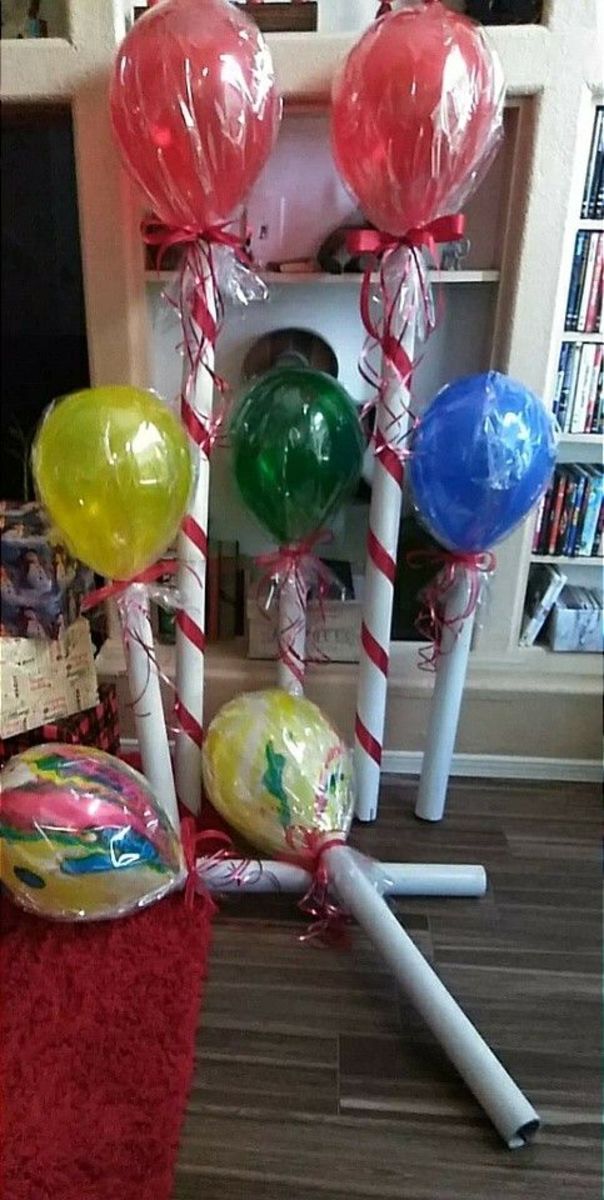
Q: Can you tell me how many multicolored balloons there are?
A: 2